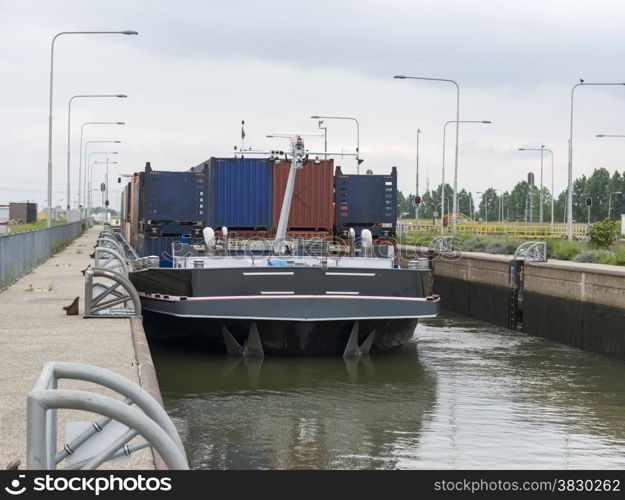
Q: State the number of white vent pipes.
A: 4